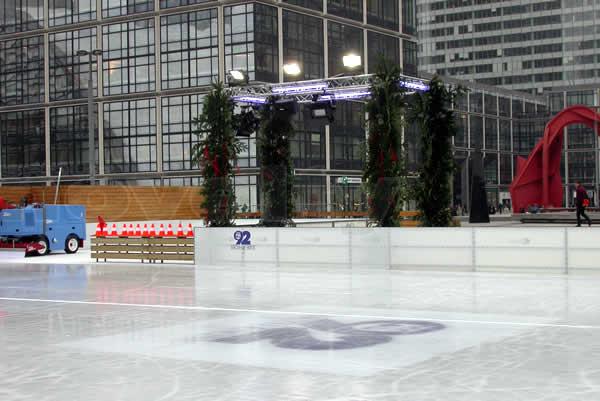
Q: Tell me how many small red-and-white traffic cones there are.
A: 12